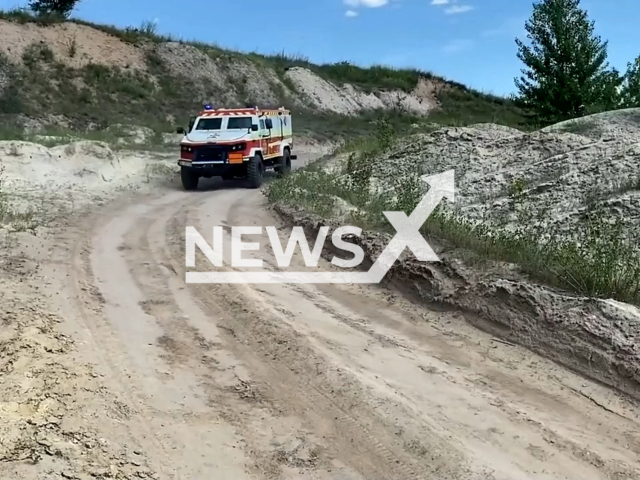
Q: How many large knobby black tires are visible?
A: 3